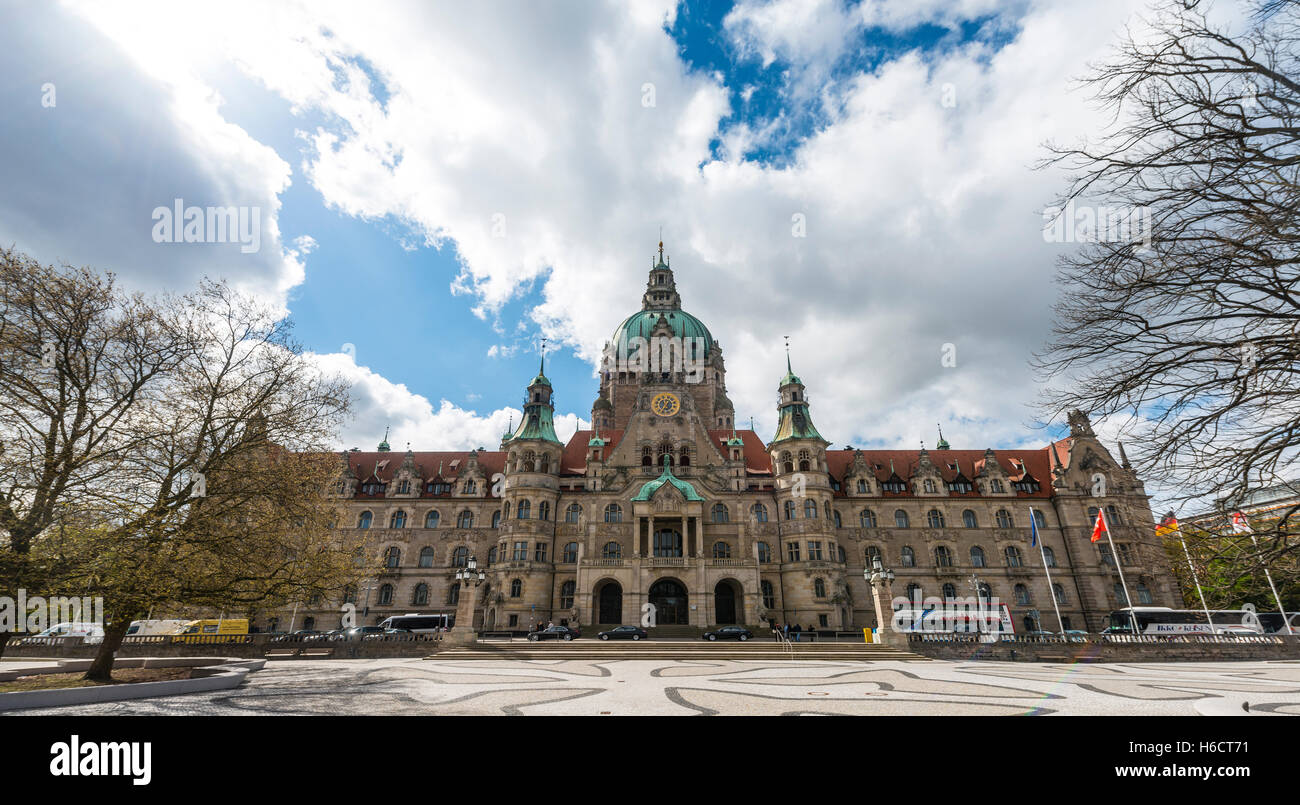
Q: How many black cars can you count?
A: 3